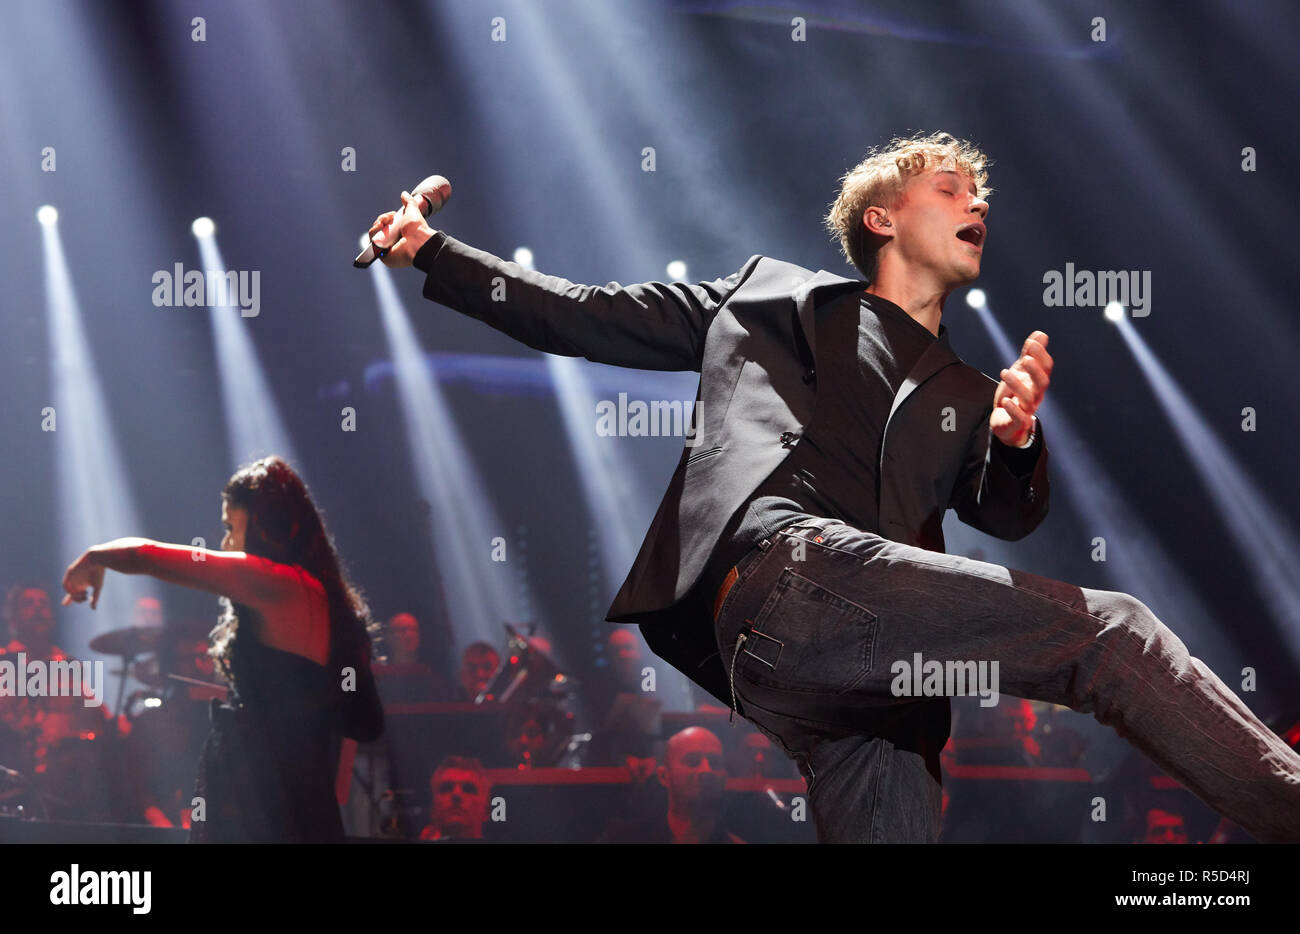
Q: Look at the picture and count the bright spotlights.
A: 7